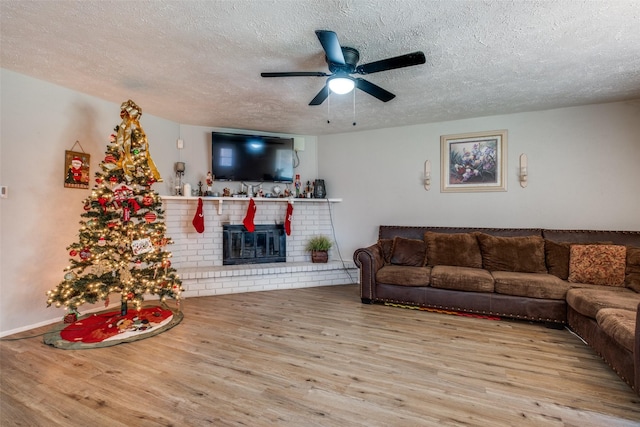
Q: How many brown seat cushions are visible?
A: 5